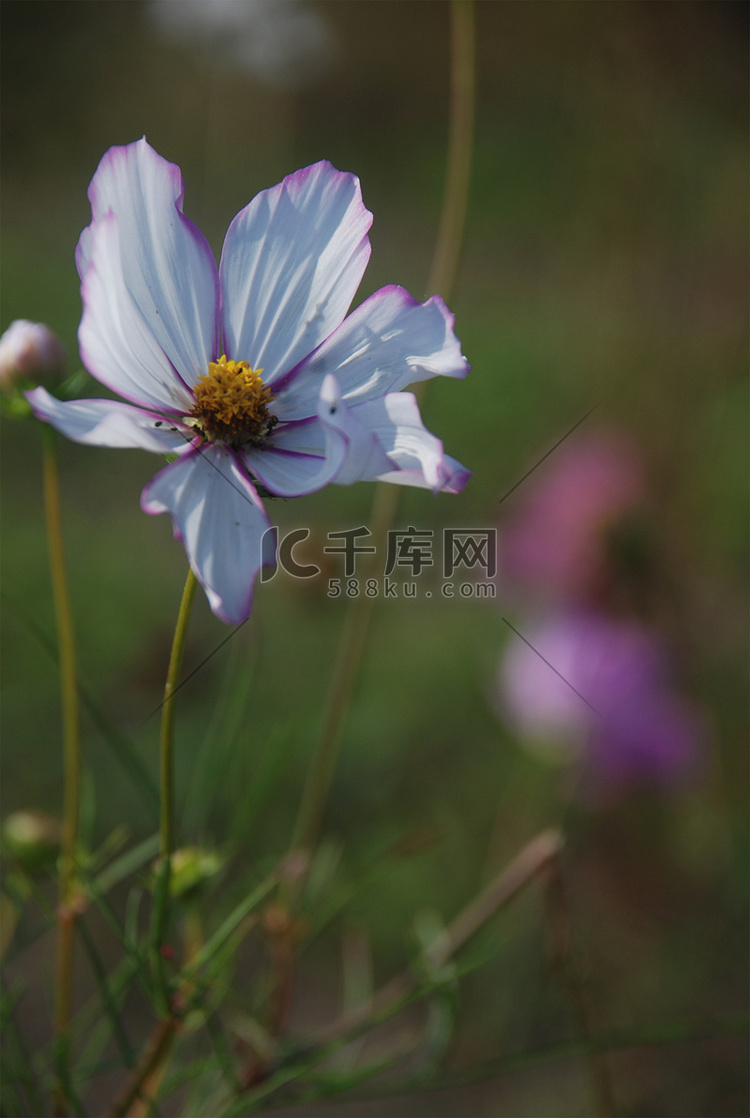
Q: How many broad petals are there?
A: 8